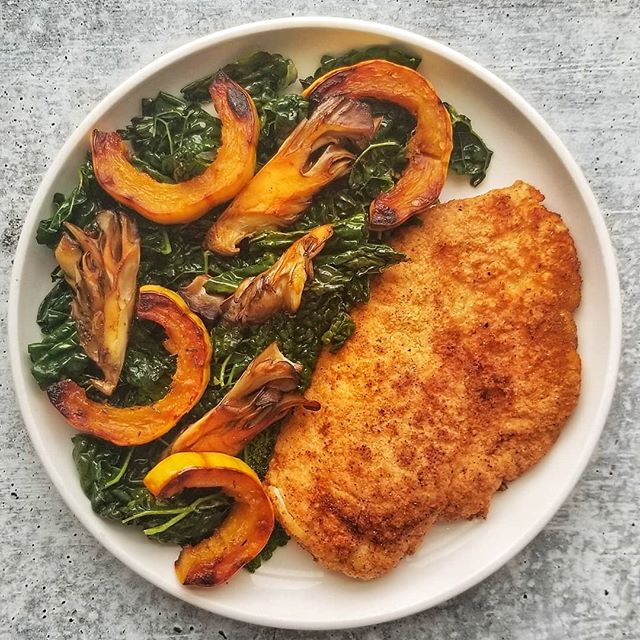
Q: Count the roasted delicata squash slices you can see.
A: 4